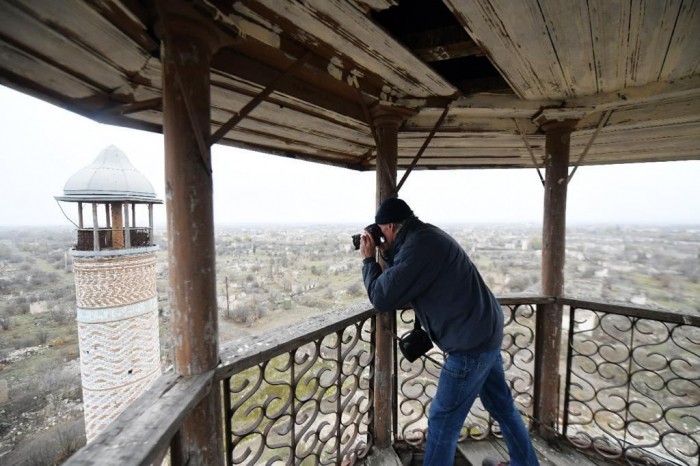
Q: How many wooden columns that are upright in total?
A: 3